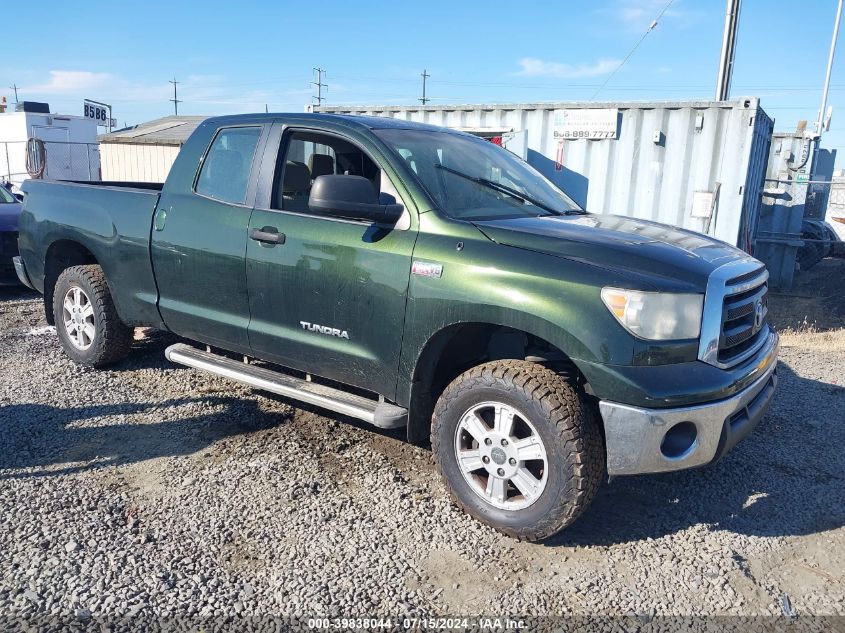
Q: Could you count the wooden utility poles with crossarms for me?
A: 4